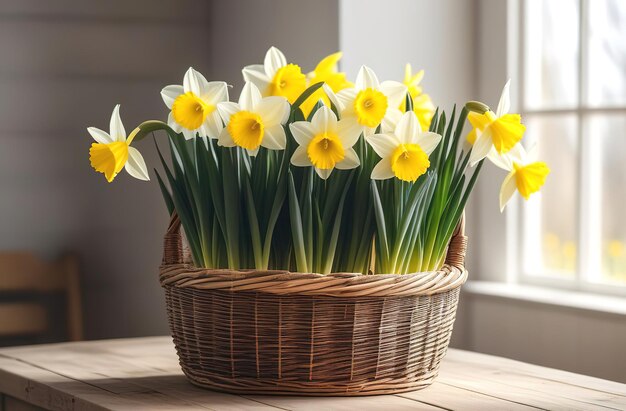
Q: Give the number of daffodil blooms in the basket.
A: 11